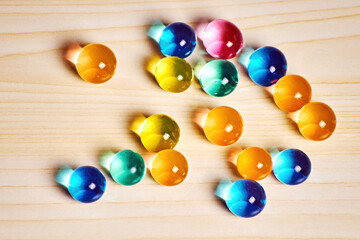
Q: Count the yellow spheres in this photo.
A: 2